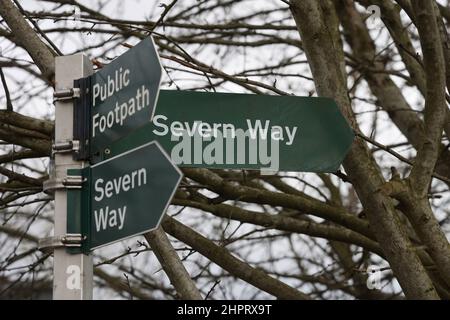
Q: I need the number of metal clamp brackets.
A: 4